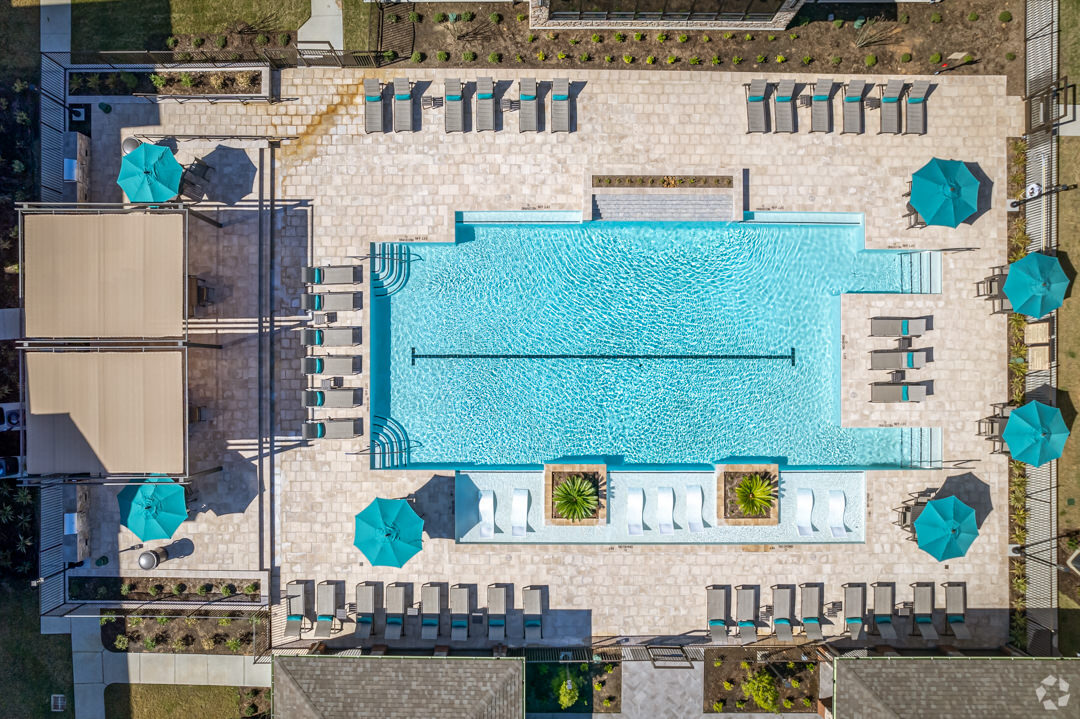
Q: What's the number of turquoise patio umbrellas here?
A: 7